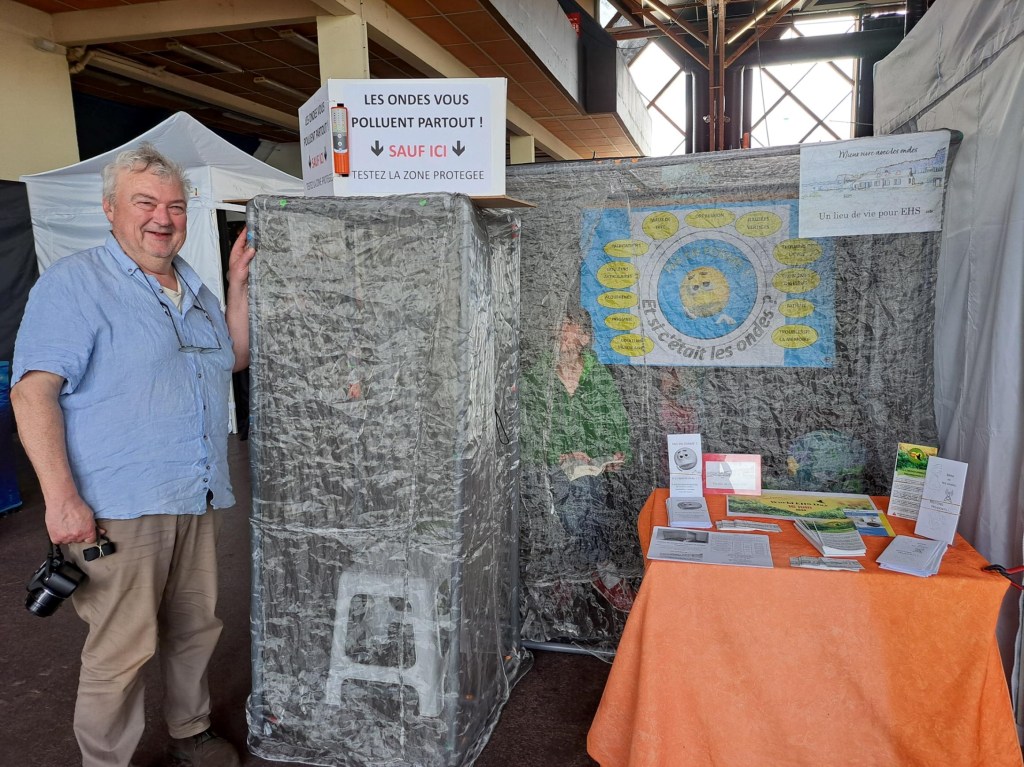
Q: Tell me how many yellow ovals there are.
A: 12